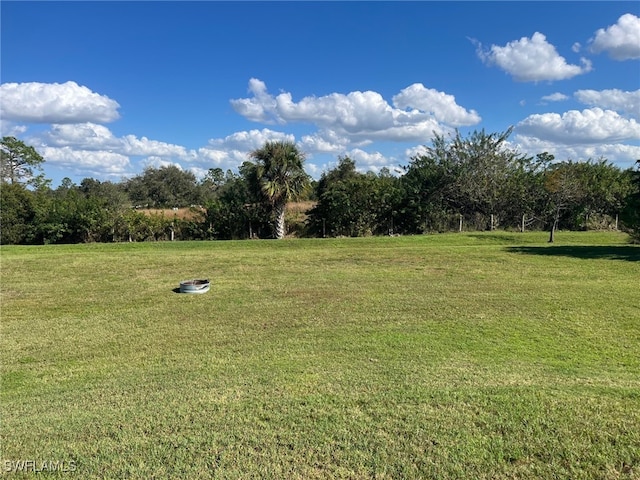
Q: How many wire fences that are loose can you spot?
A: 0